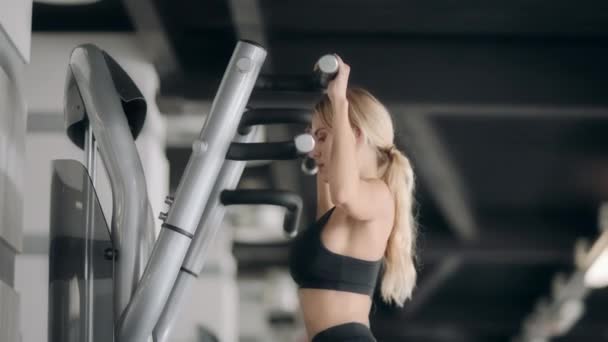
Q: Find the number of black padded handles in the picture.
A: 4